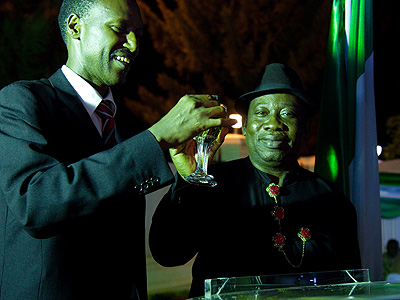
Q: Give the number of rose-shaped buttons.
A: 4